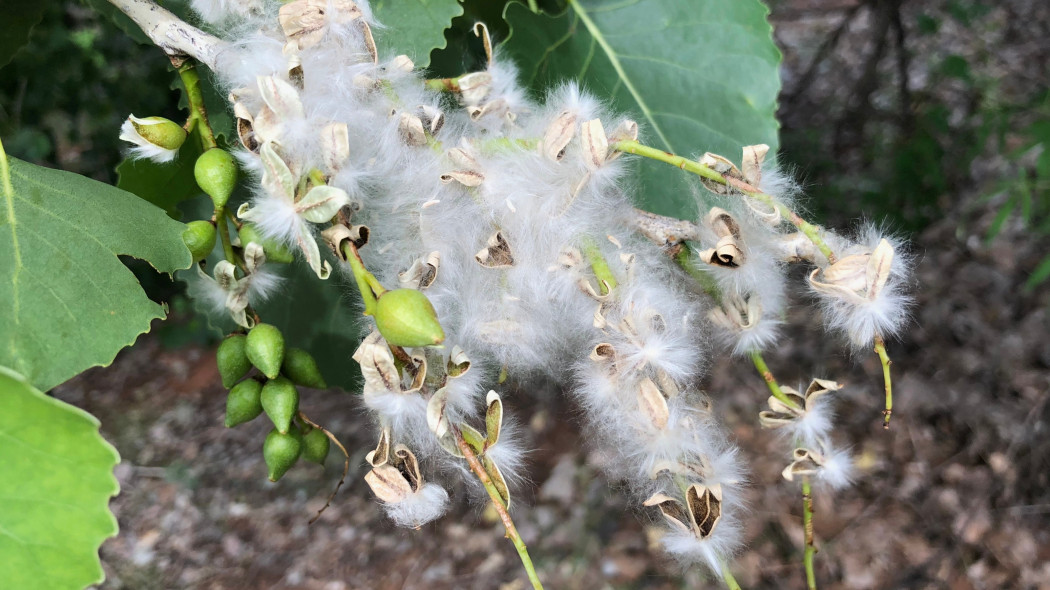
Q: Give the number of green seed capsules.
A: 12